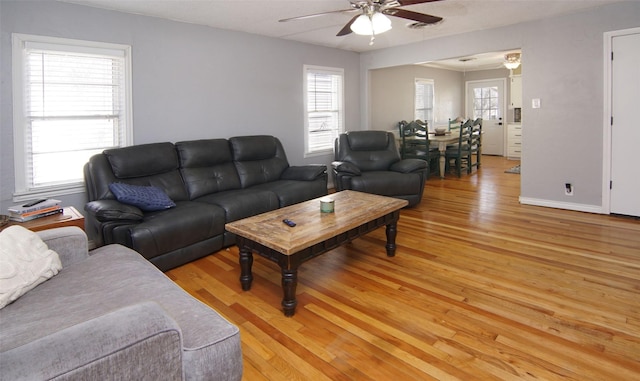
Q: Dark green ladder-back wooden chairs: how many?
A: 6